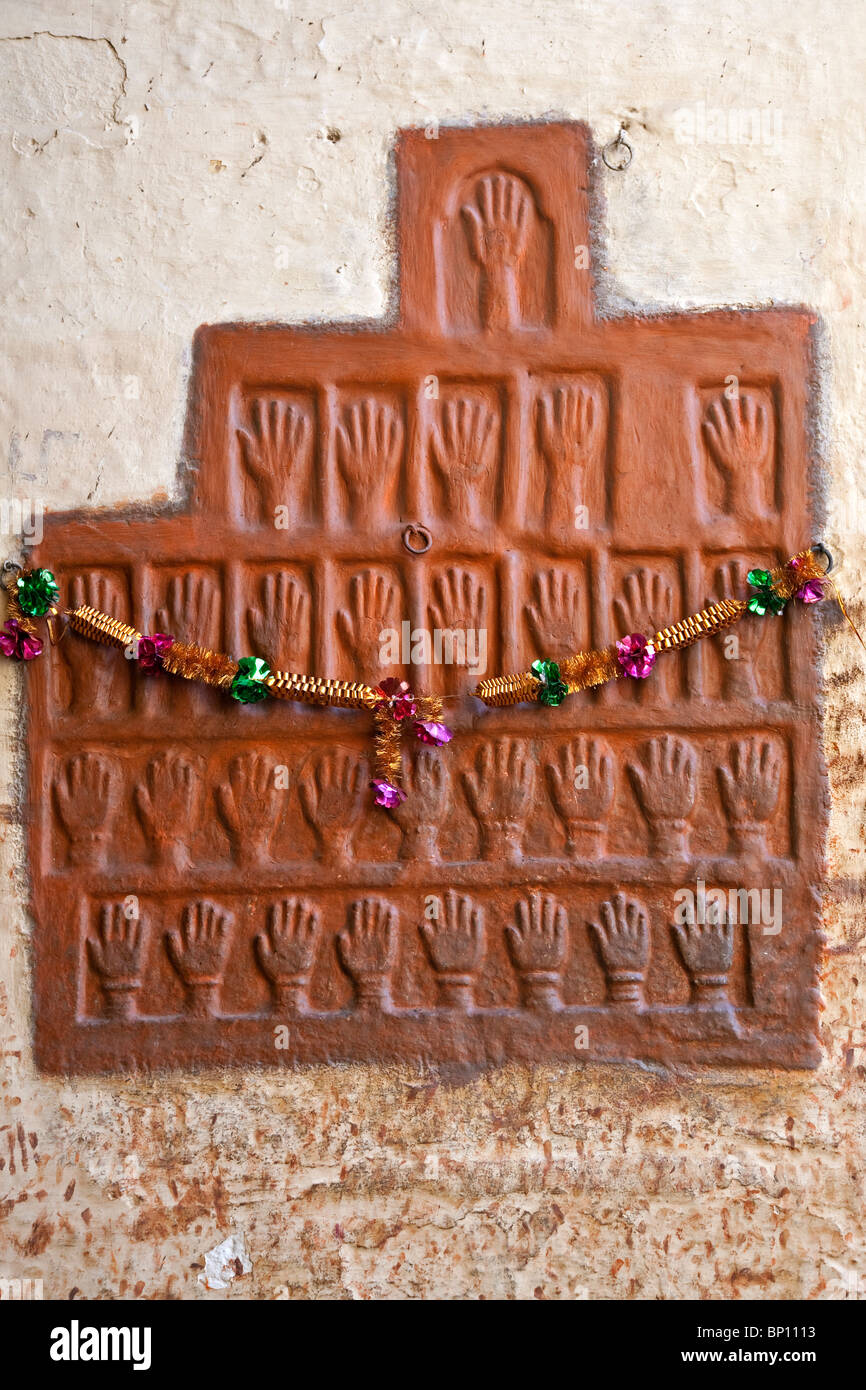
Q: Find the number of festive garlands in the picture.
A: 1